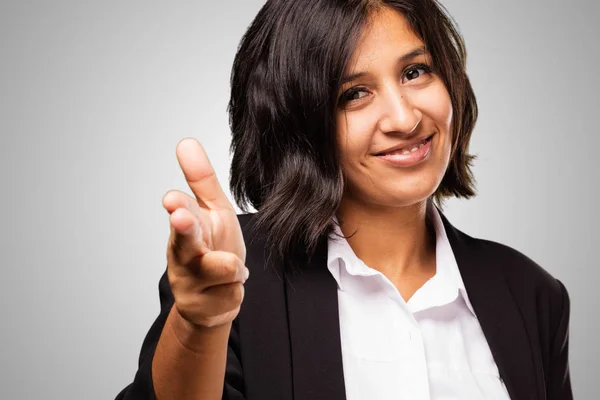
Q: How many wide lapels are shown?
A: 2